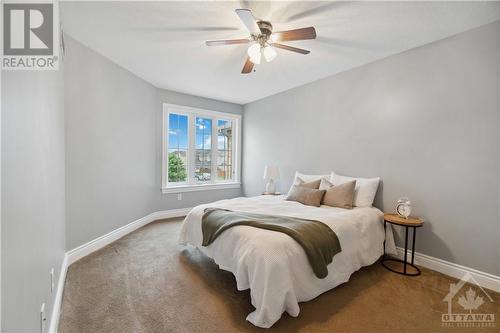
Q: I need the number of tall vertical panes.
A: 3